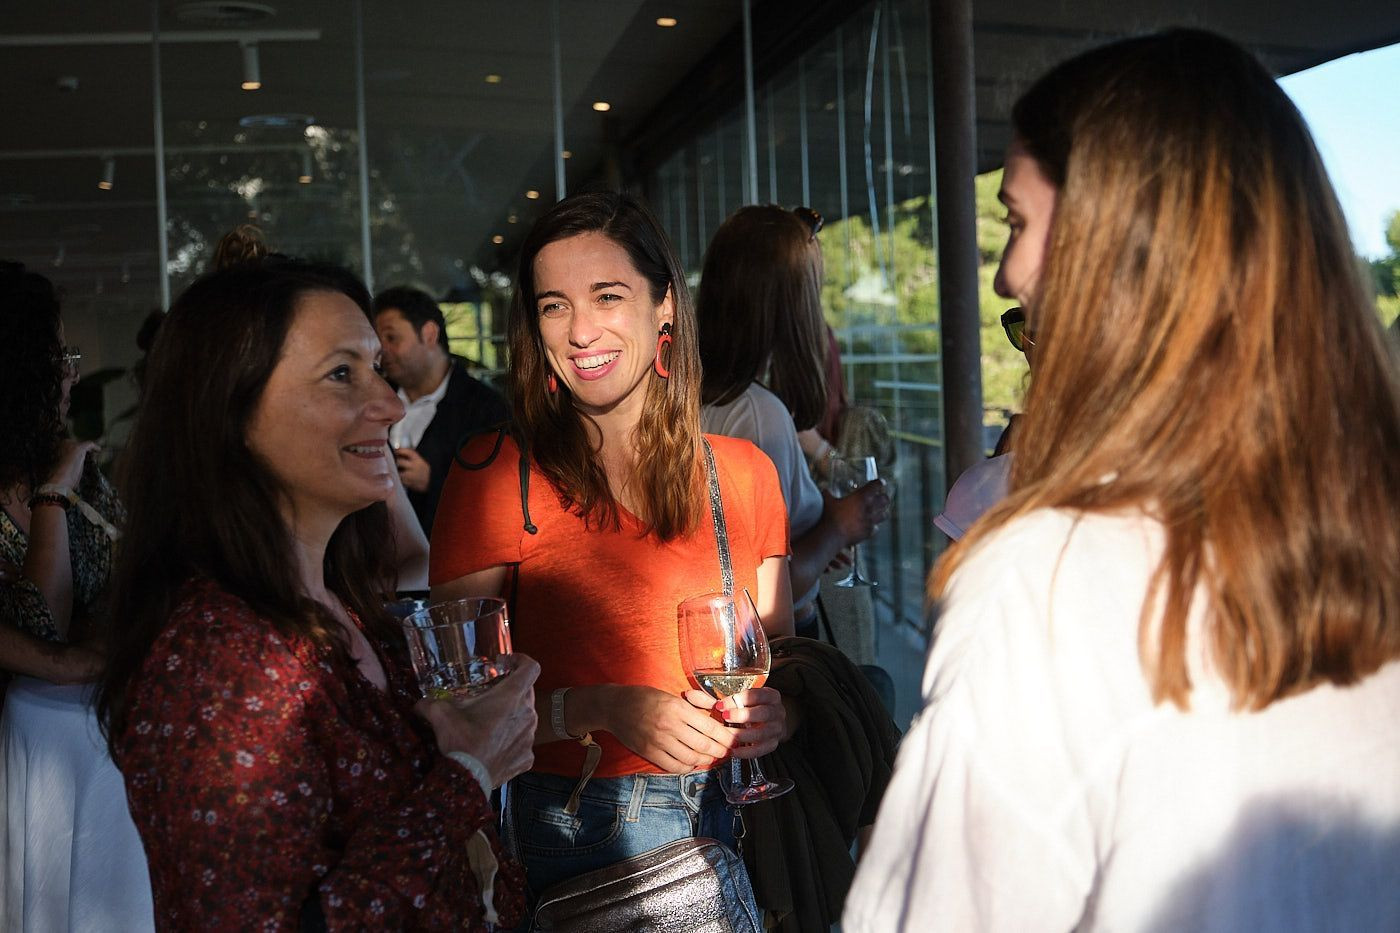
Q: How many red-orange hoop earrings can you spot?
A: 2